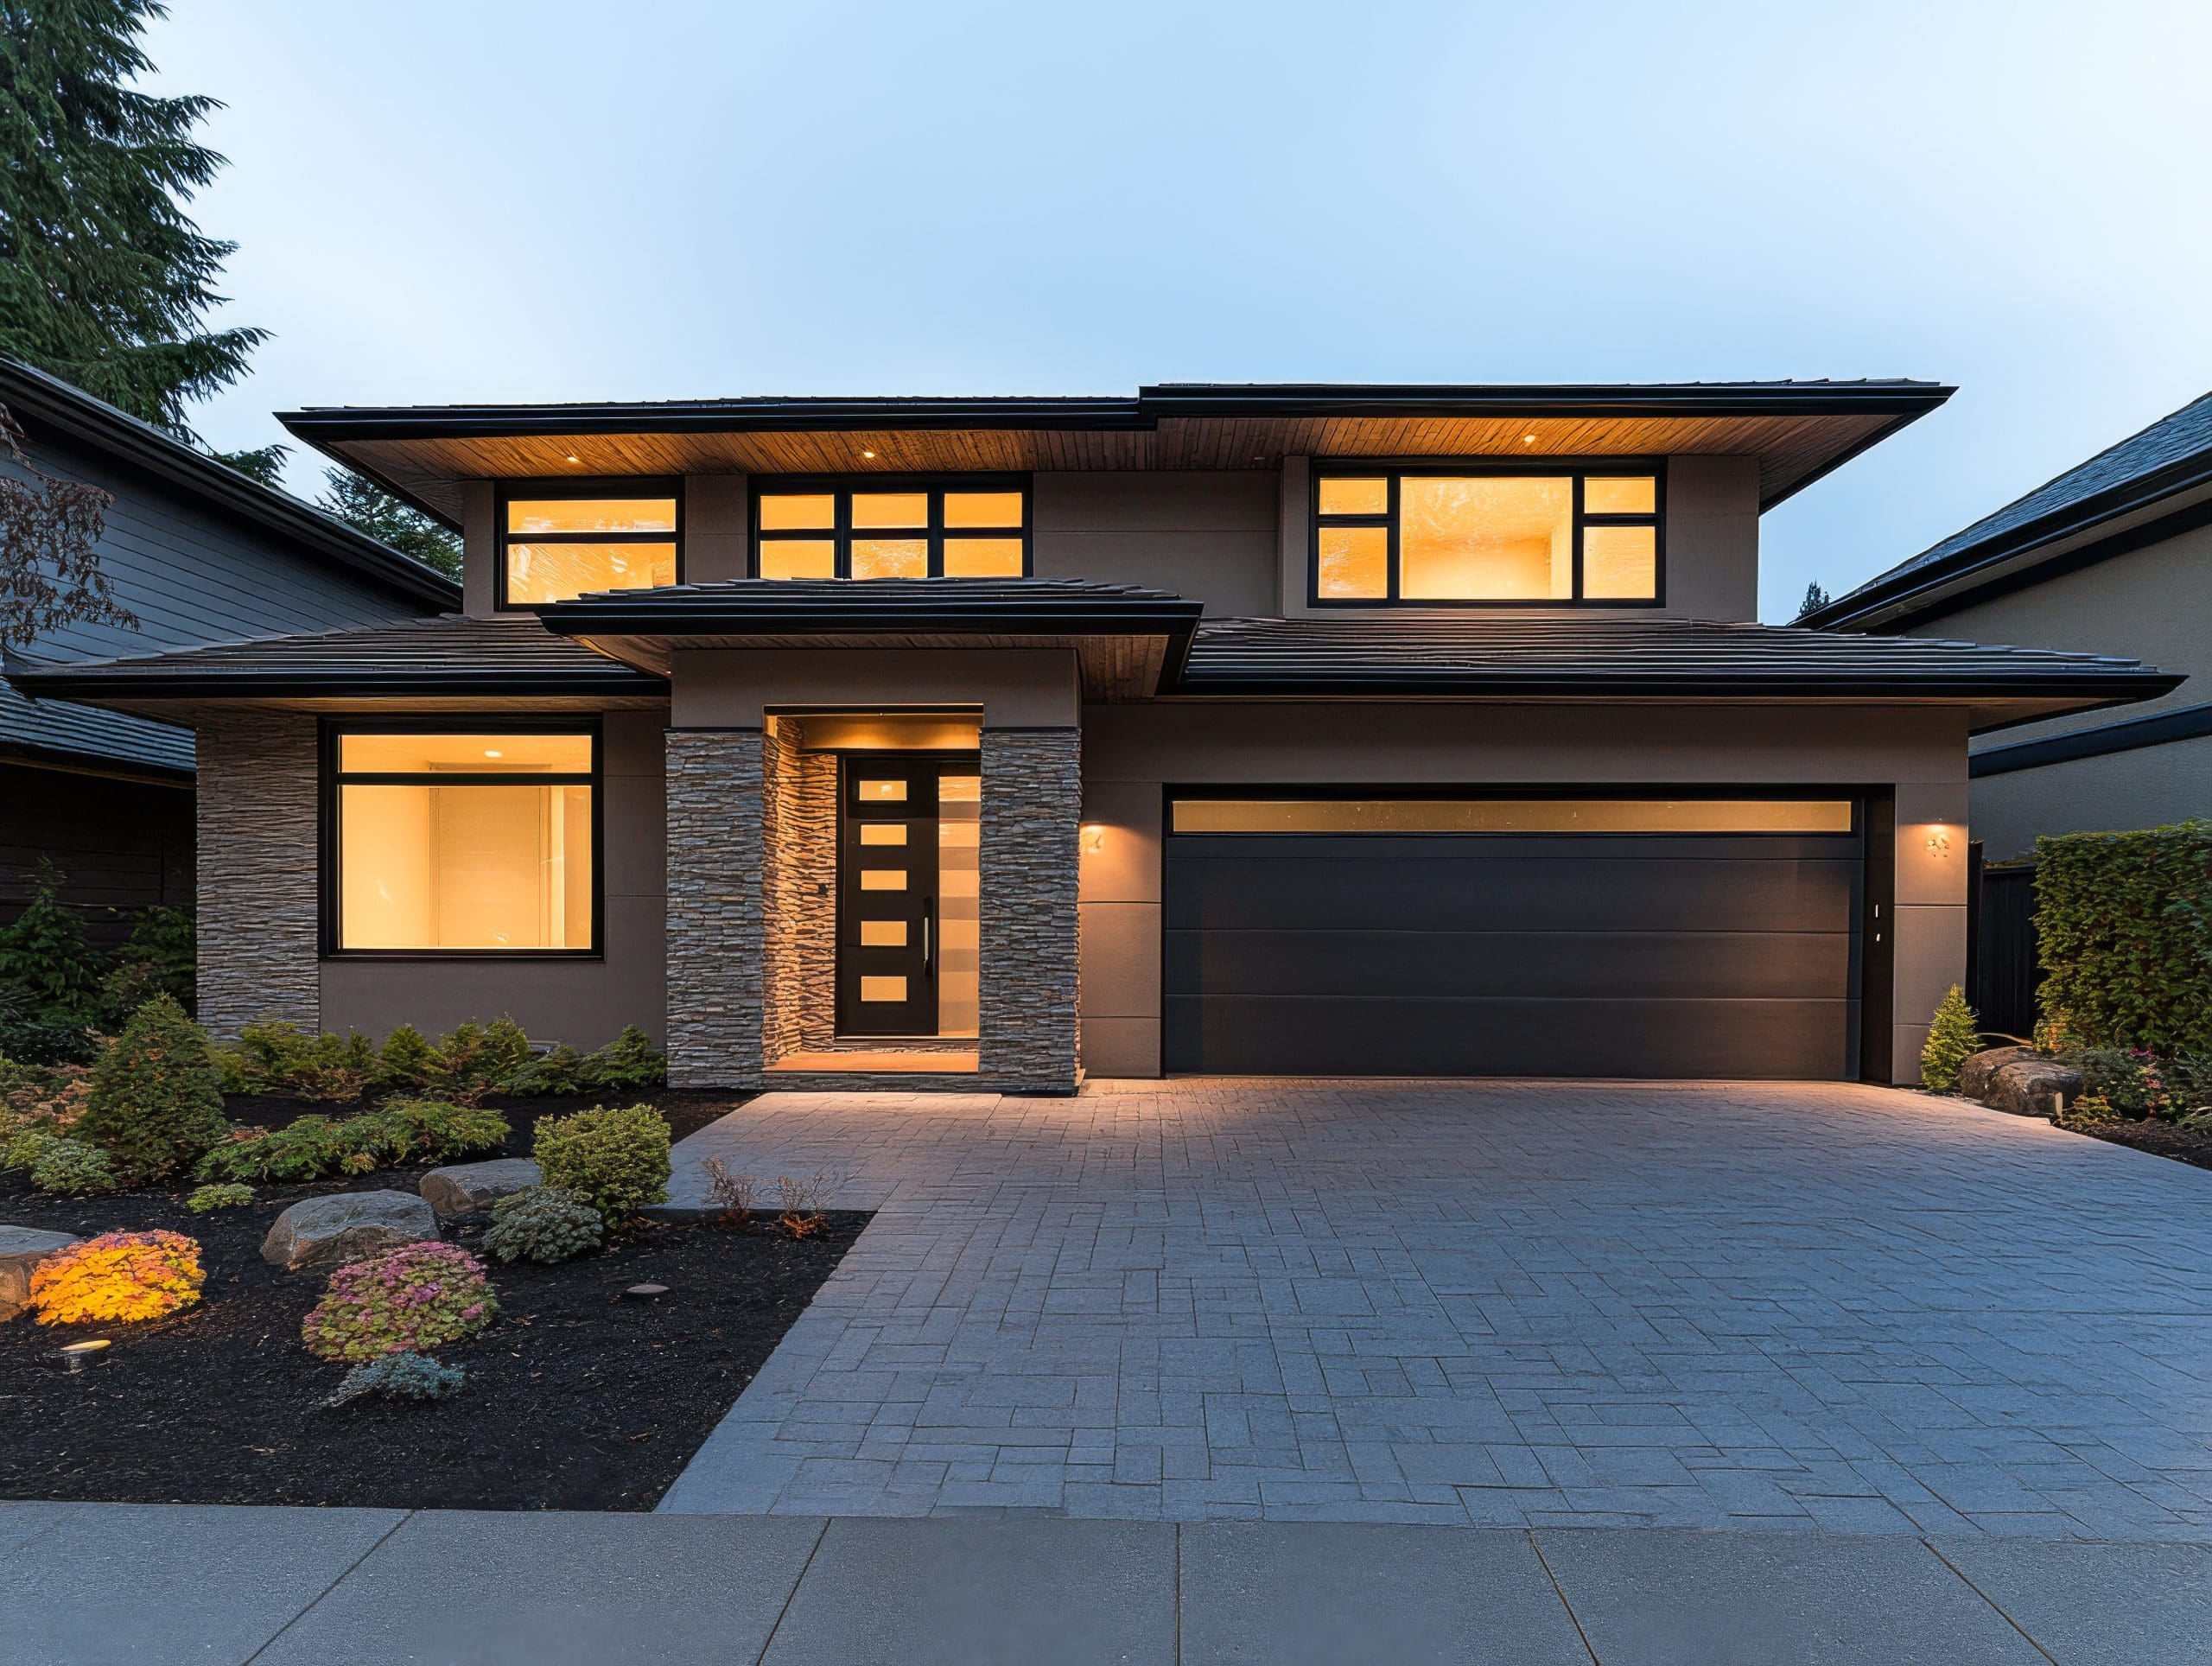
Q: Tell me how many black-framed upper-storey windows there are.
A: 3